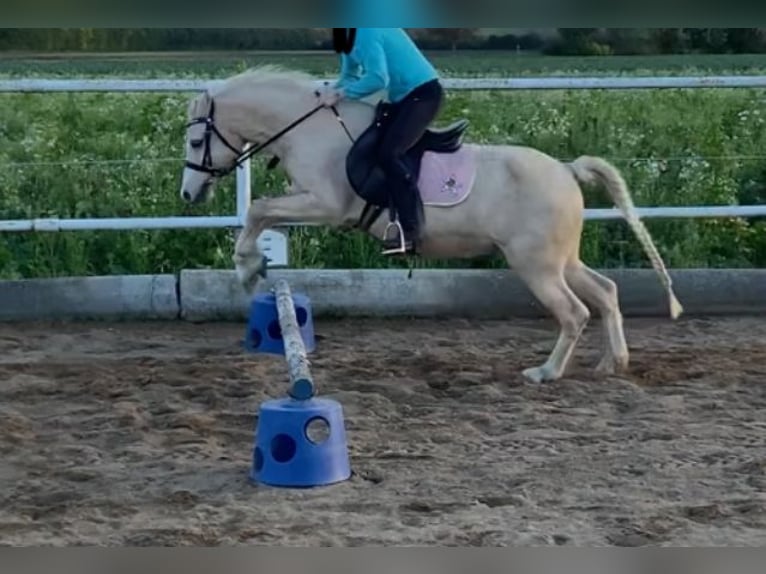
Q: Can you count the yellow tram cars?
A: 0